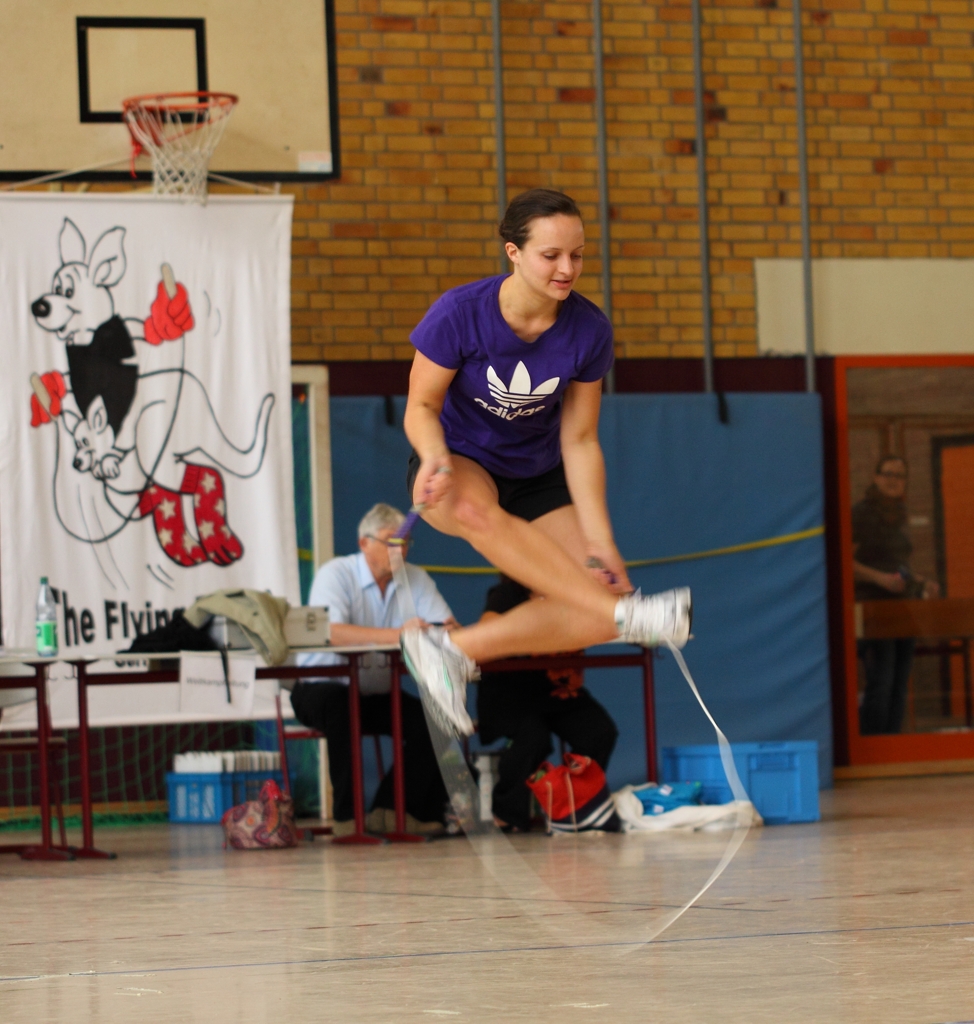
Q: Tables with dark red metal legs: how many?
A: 3